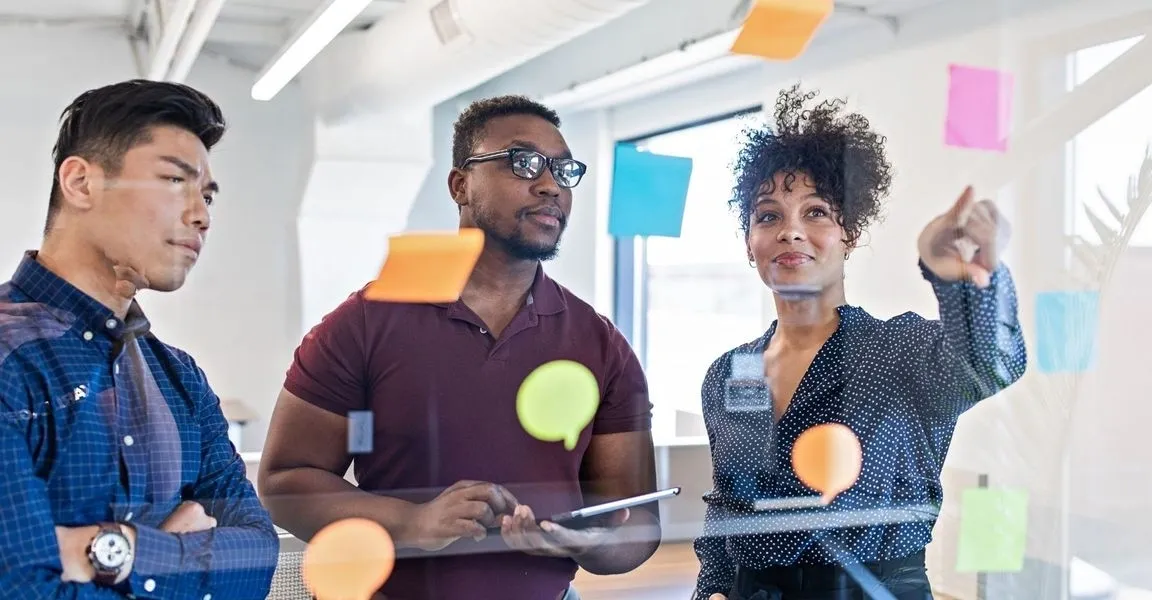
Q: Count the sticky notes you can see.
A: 9